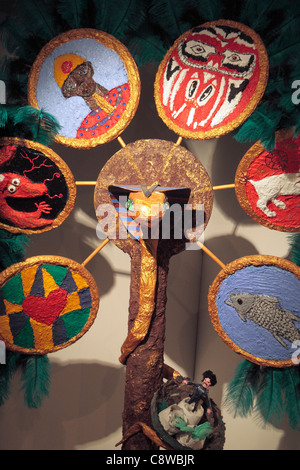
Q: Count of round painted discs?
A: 6